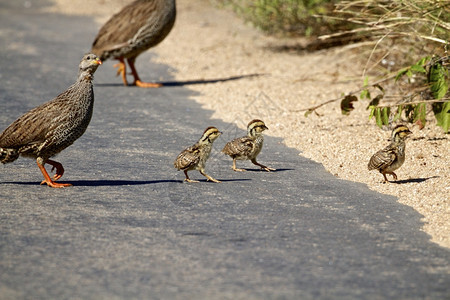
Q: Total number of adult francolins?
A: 2